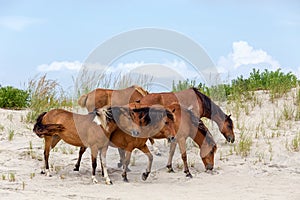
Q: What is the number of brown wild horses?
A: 5